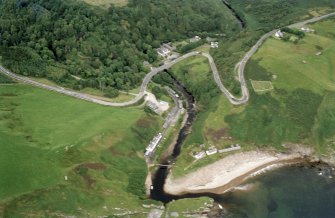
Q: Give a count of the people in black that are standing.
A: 0